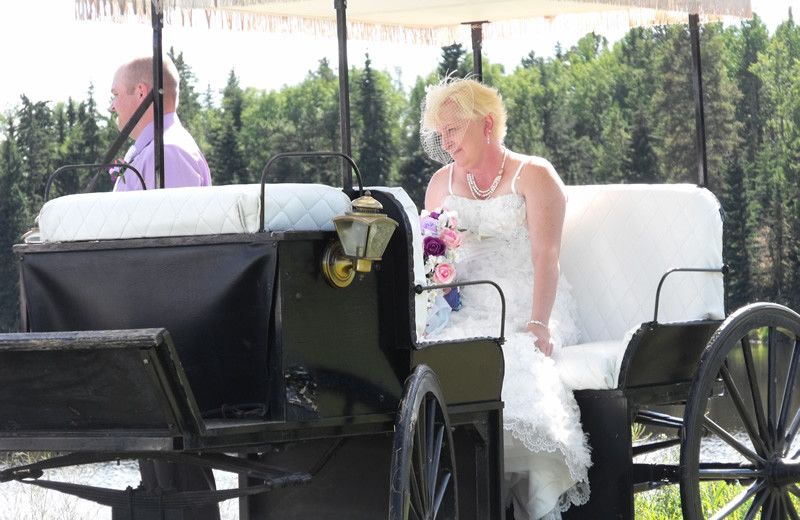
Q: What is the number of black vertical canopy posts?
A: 4